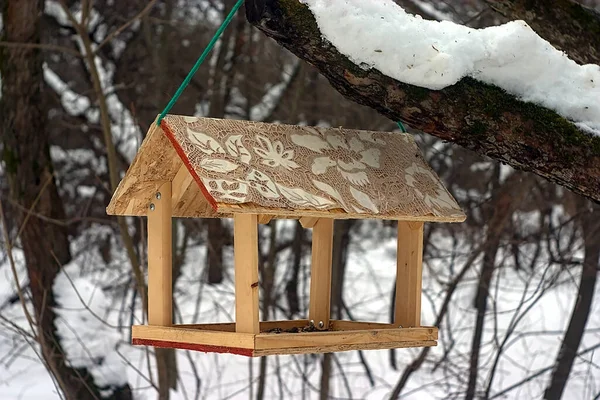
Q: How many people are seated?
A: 0